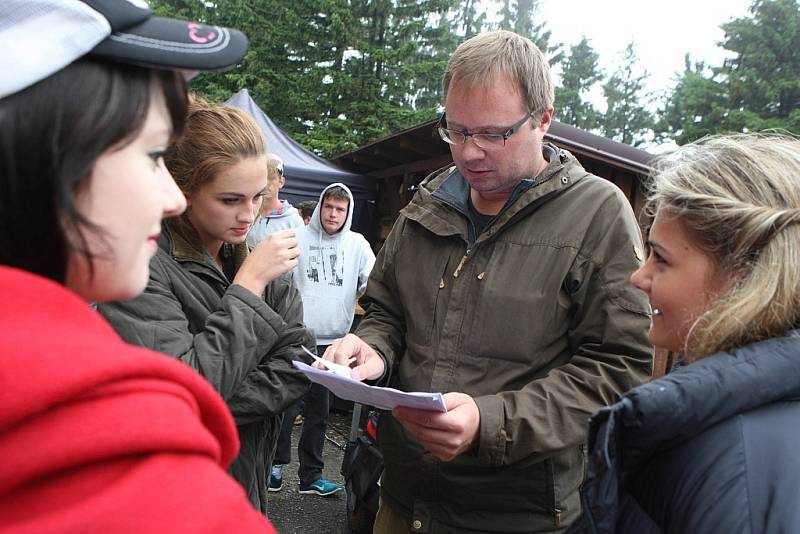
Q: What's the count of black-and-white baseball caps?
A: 1